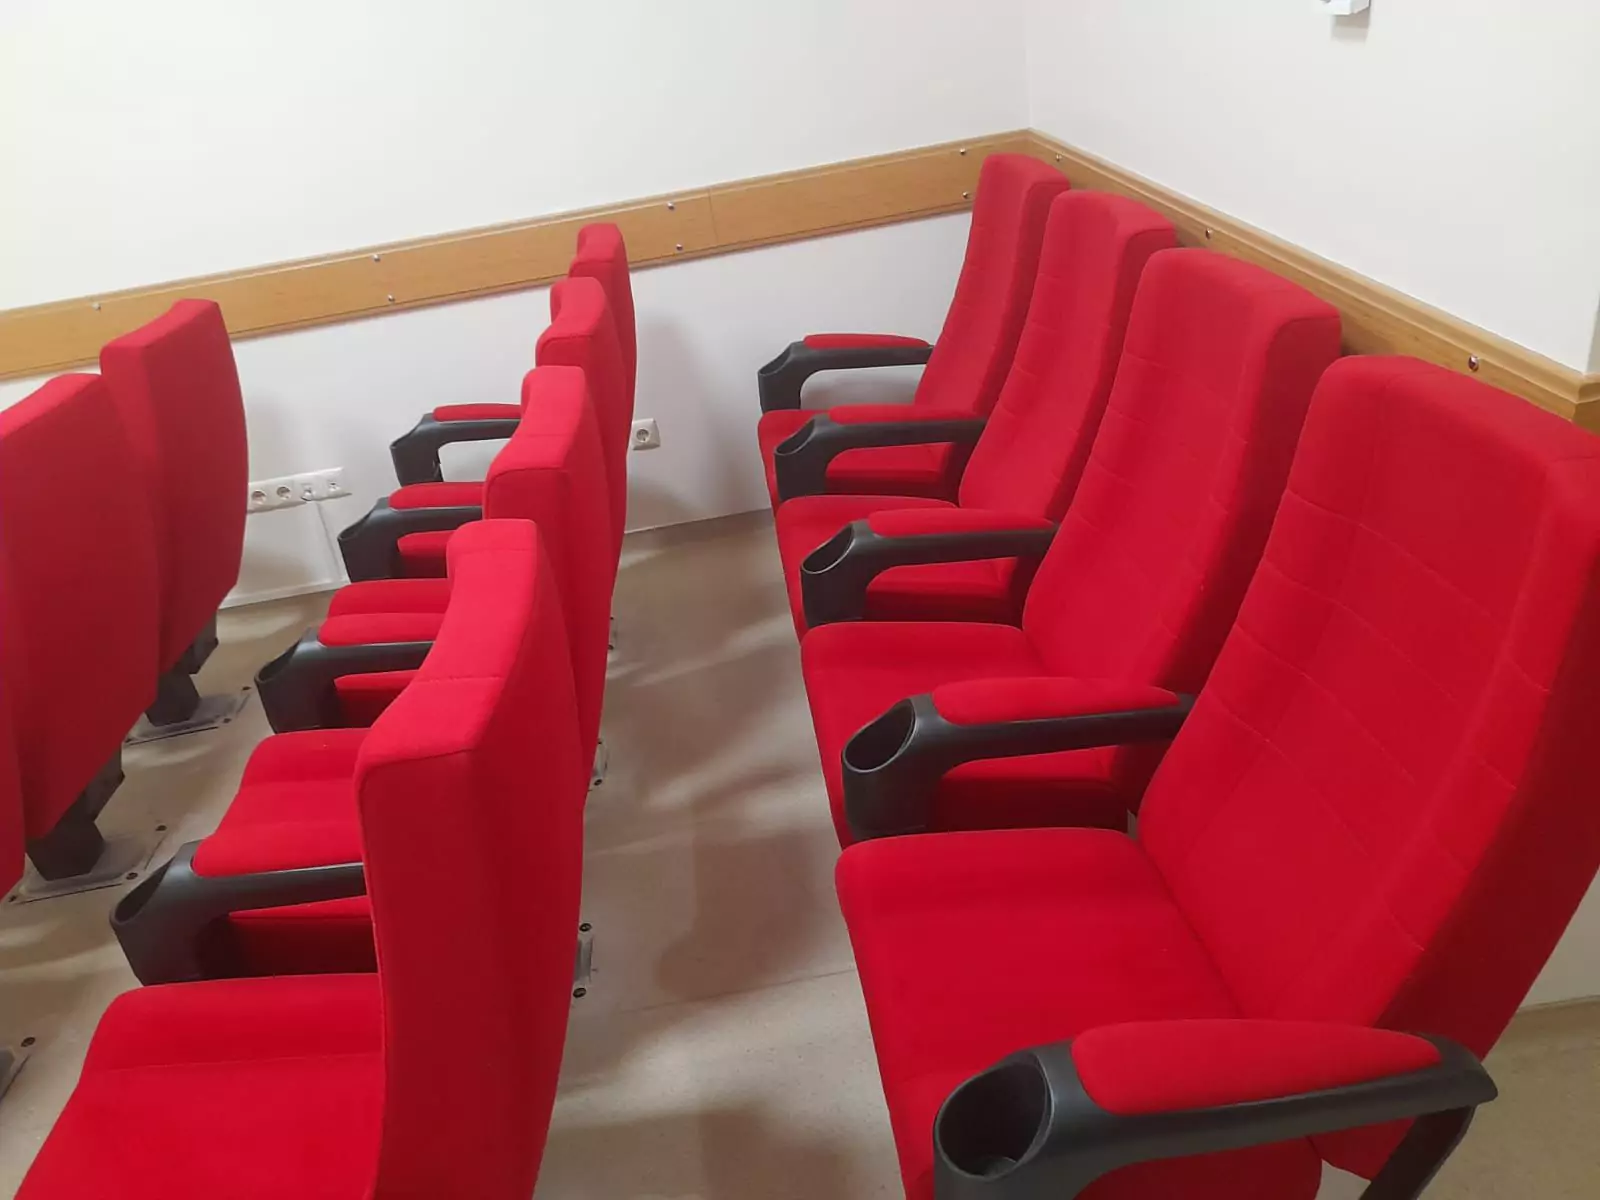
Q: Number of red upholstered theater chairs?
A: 11